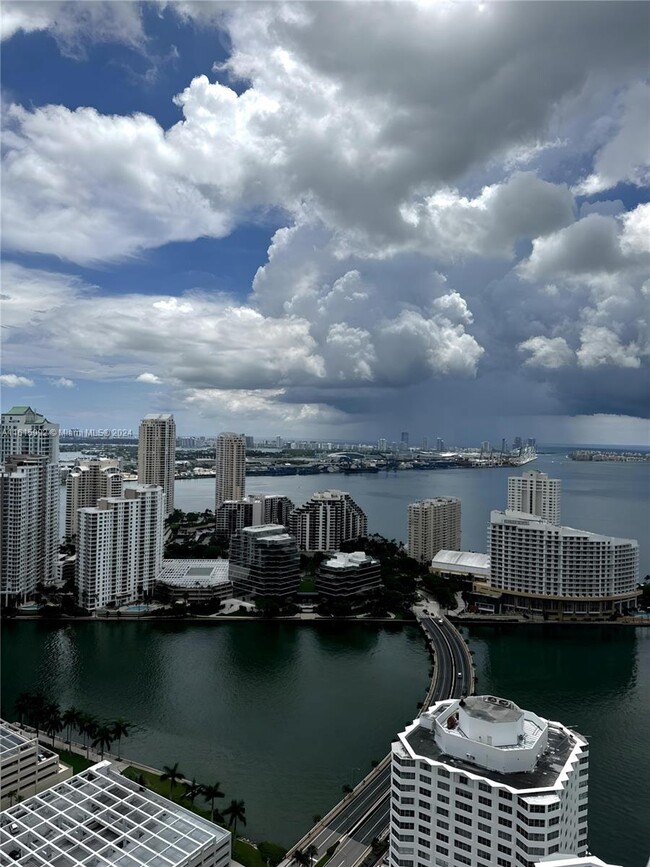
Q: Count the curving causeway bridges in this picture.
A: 1